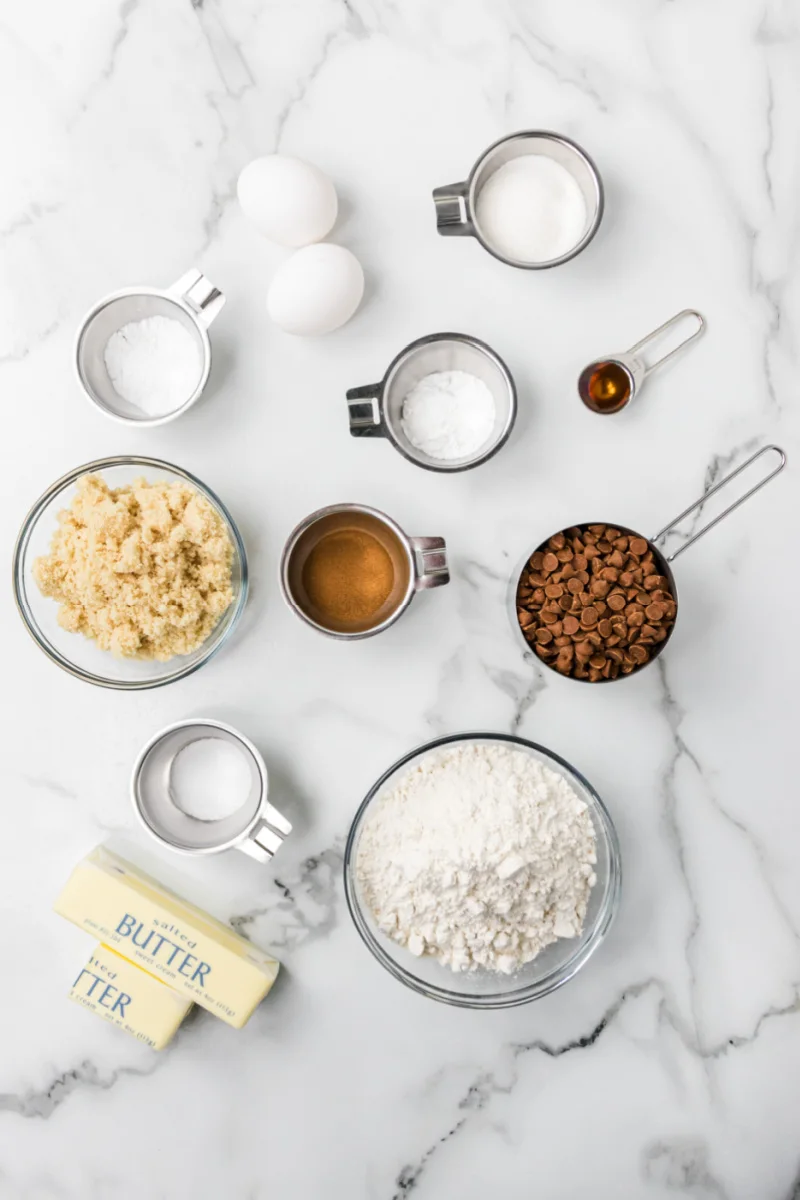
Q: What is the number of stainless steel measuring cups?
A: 6